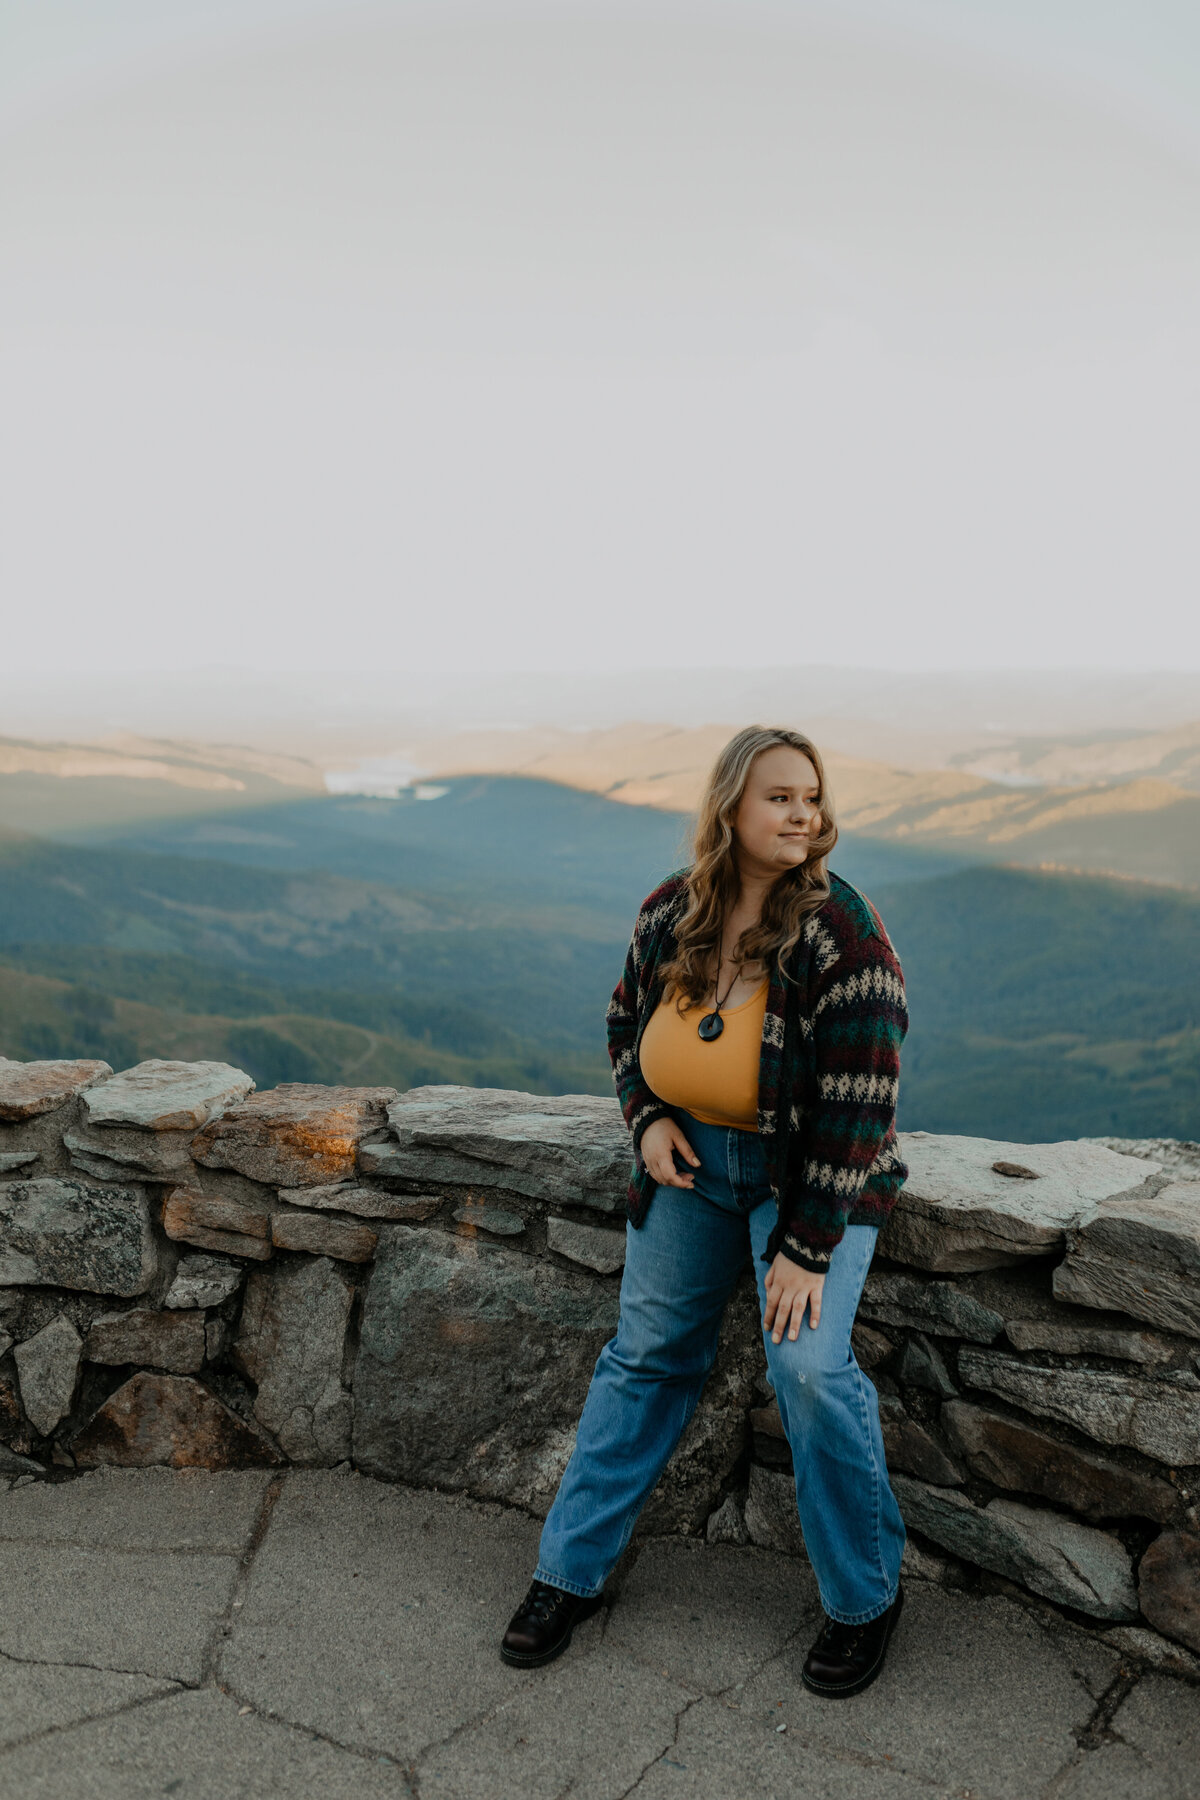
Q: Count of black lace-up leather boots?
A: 2